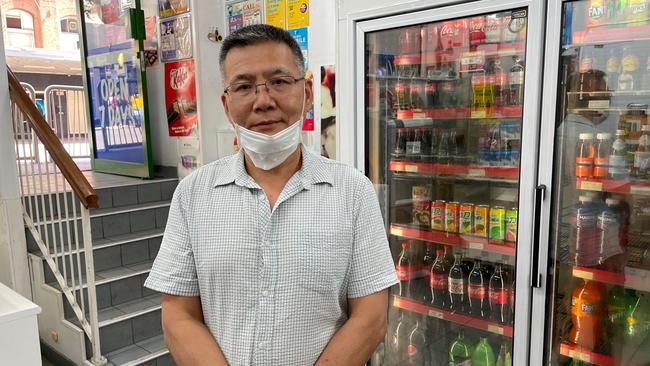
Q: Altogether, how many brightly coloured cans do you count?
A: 6